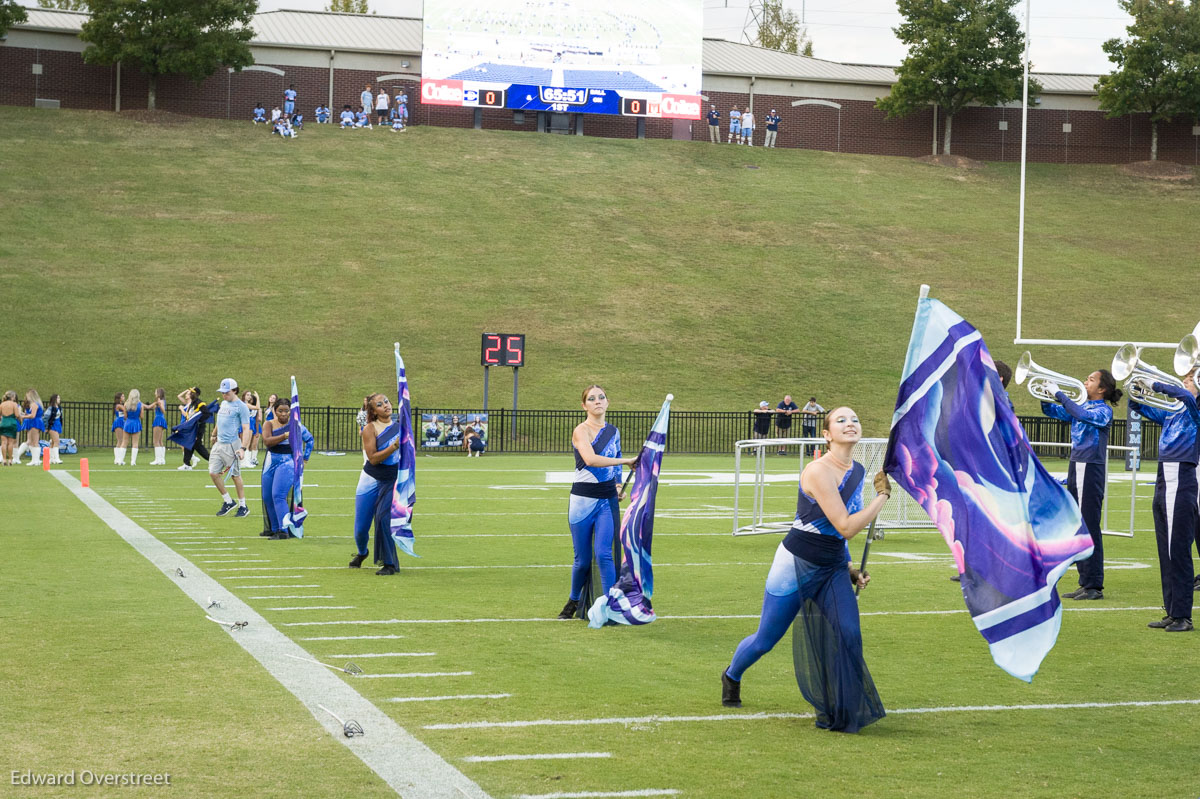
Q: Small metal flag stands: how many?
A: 5